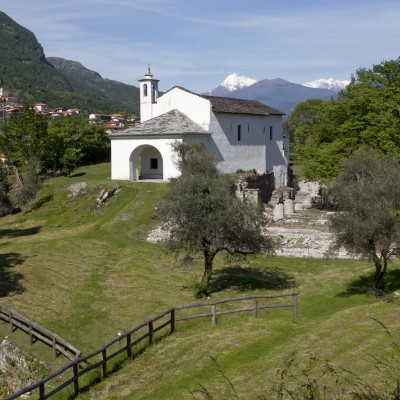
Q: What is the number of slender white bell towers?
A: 1